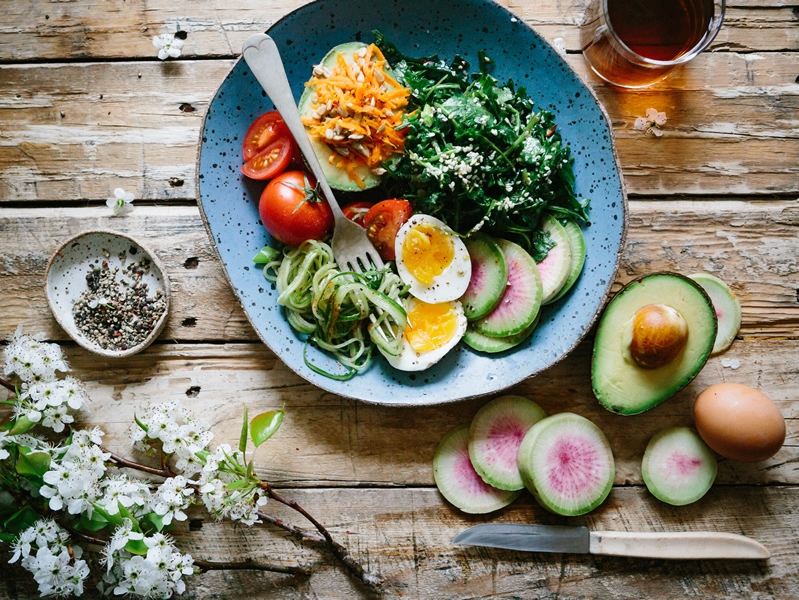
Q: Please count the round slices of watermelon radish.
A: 10